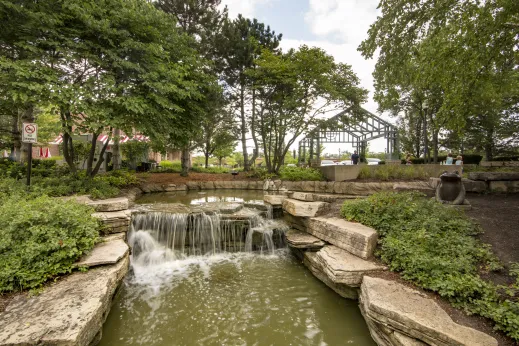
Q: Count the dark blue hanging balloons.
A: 0